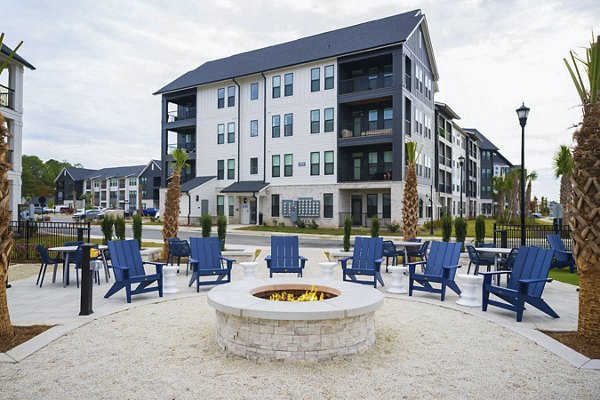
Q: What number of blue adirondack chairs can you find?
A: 7